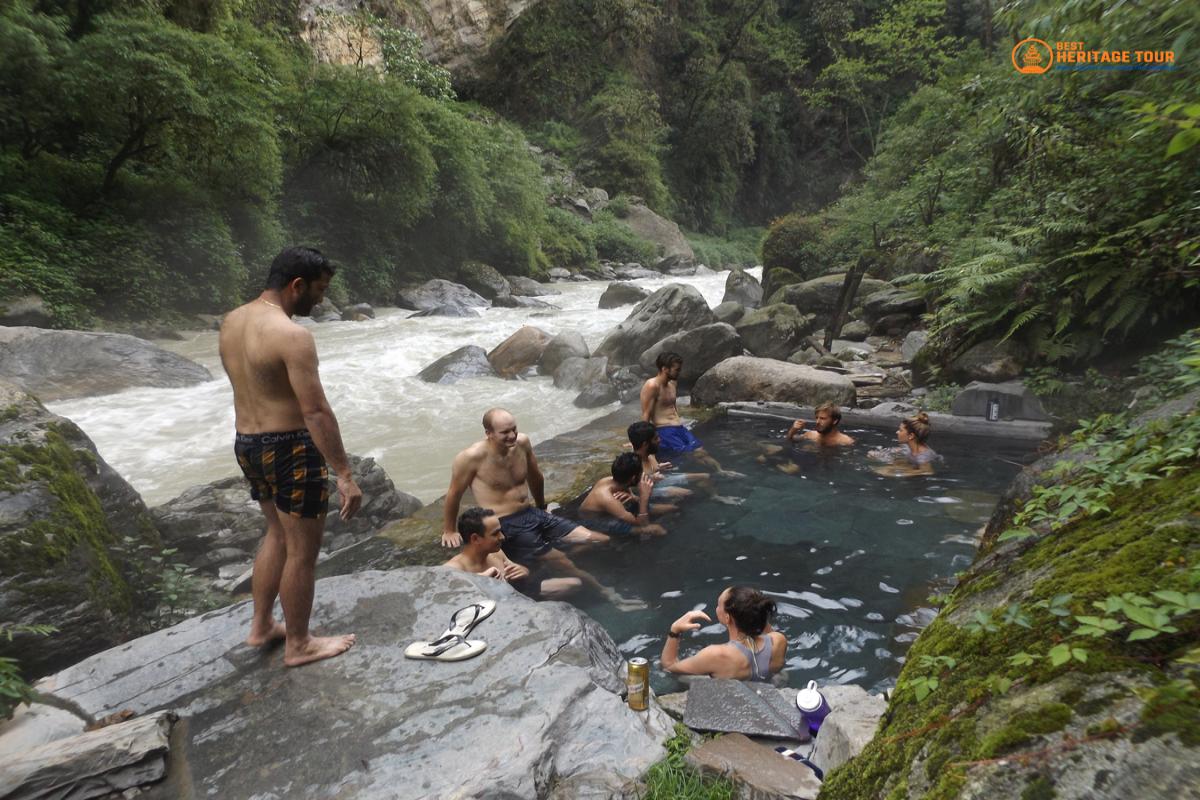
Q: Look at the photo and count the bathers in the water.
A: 8